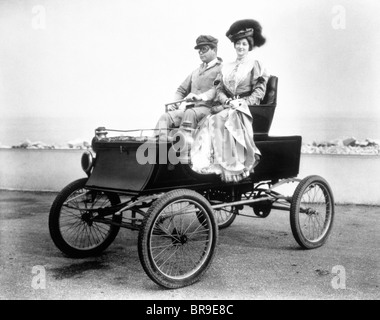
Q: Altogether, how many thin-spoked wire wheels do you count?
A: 4